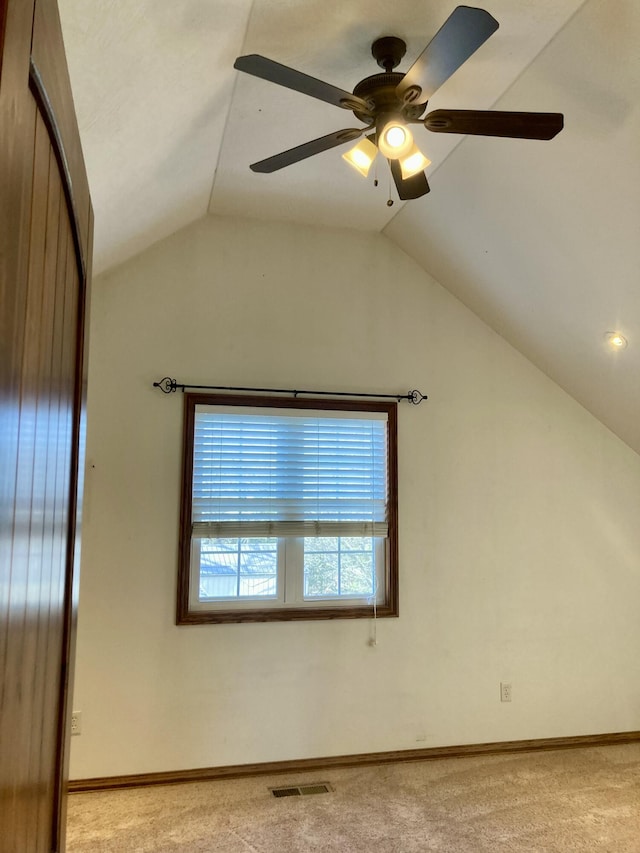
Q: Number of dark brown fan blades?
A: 5